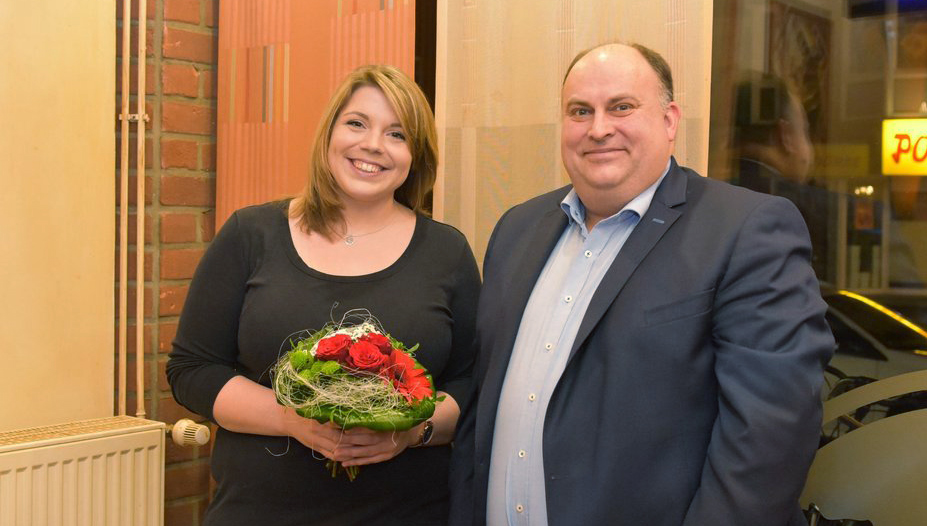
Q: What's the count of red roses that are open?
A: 3